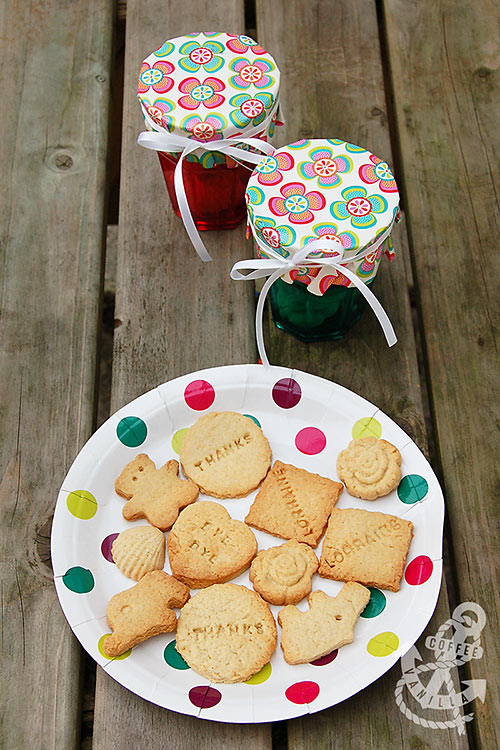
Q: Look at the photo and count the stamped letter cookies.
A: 5